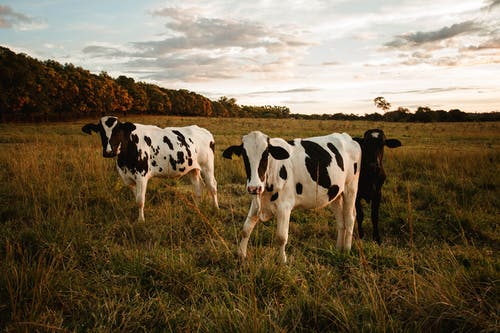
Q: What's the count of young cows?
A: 3